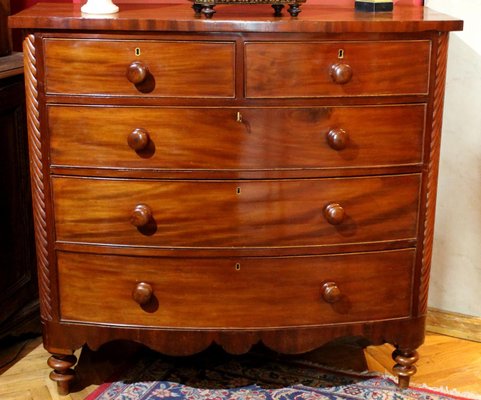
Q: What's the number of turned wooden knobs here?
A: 8